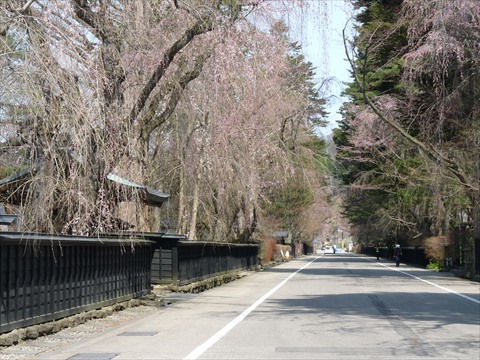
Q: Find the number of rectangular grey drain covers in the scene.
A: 2